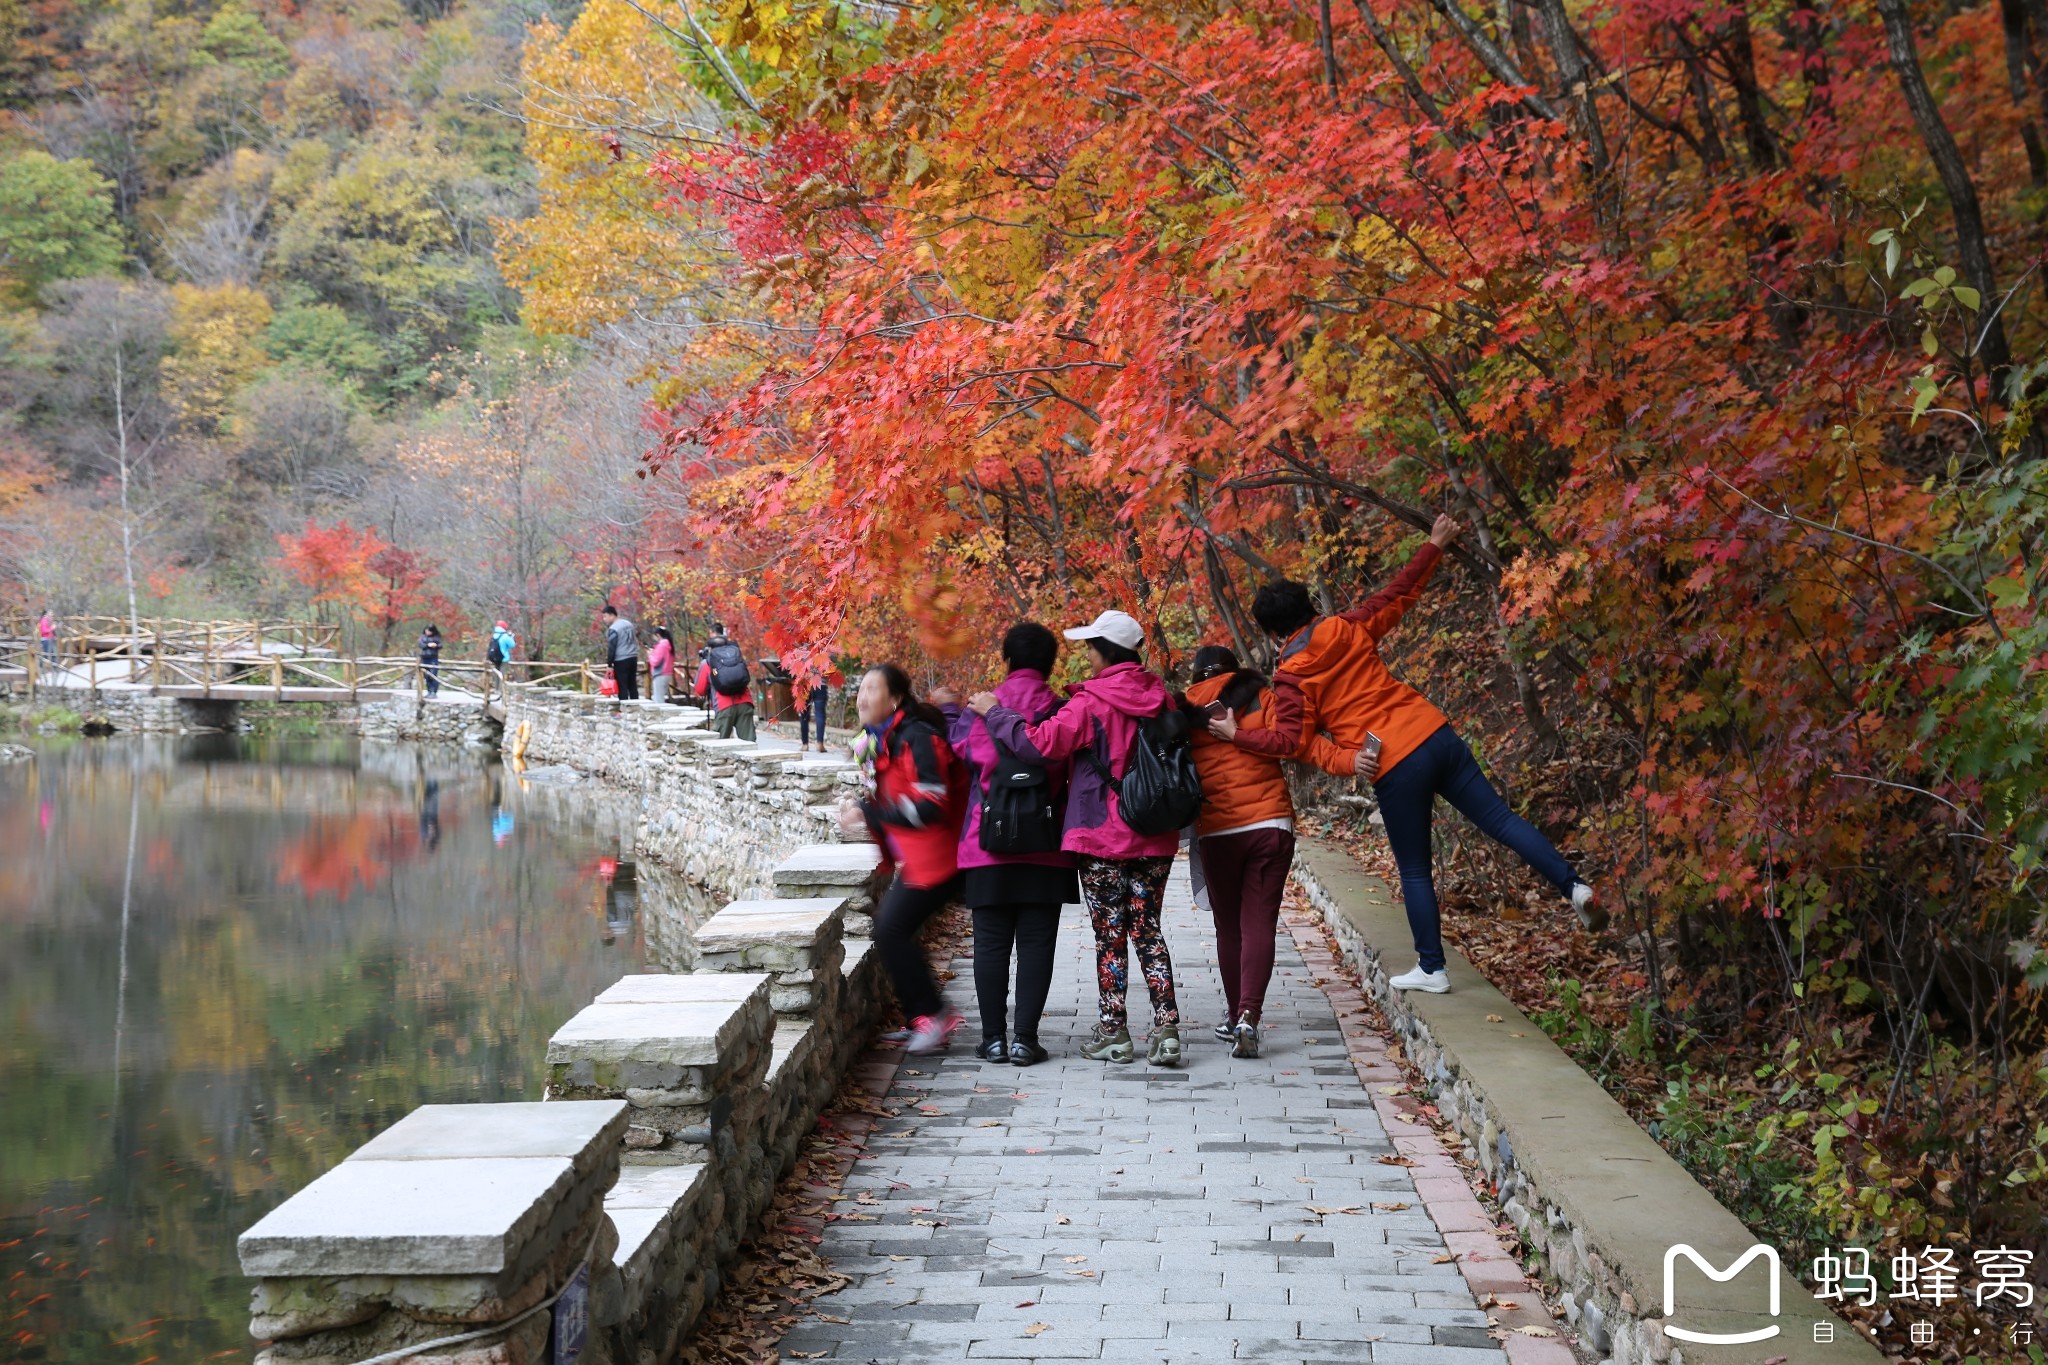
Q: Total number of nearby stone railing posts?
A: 4